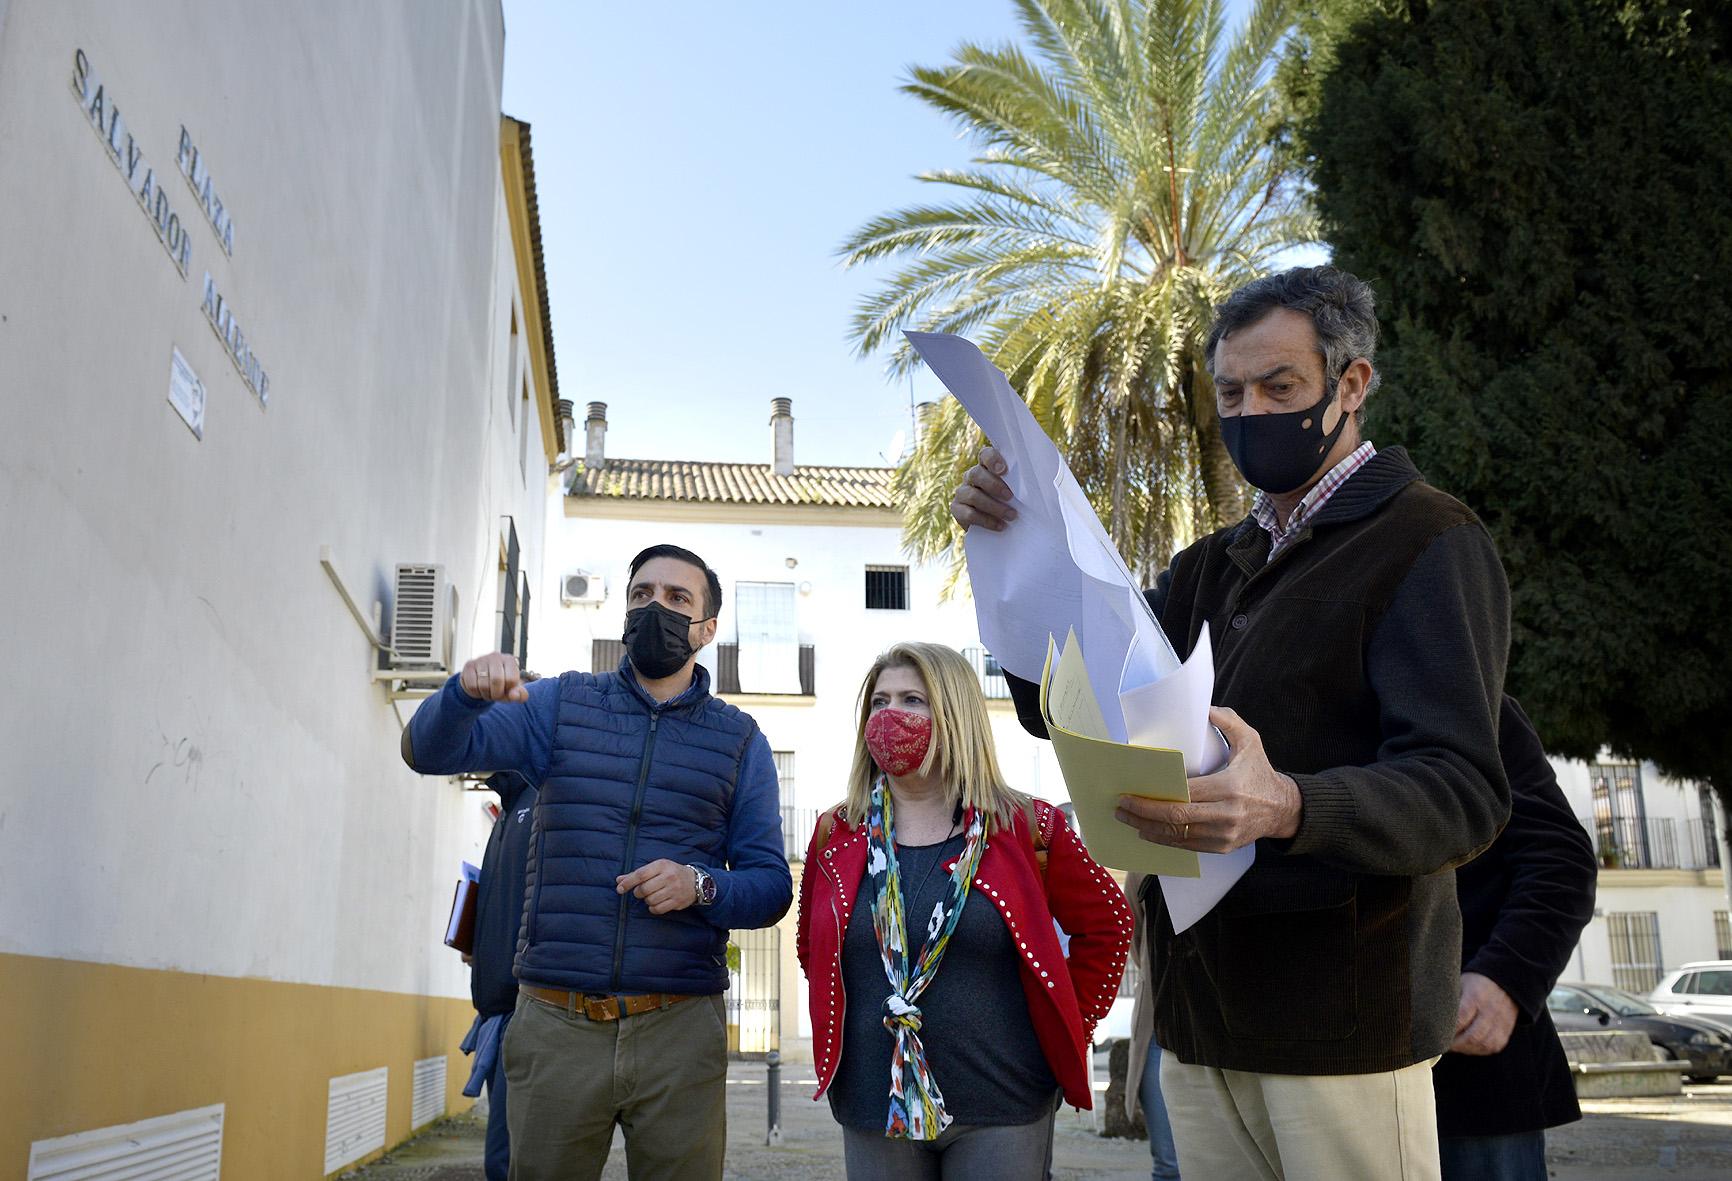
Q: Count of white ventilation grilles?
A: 3